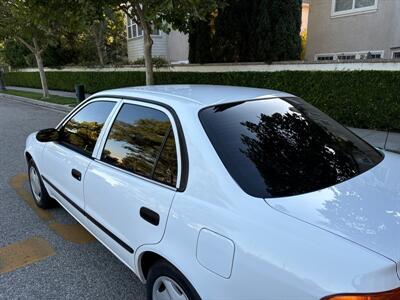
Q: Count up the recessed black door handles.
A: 2